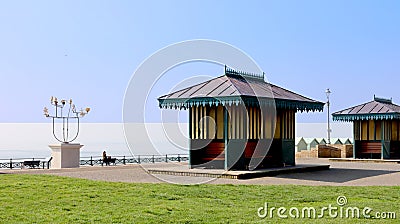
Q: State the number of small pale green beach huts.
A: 5